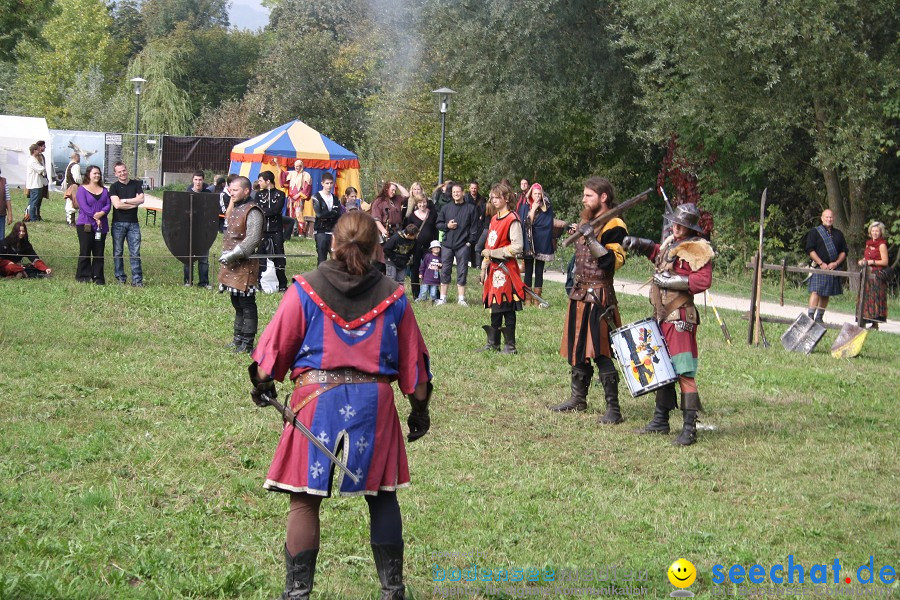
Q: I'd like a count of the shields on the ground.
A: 2